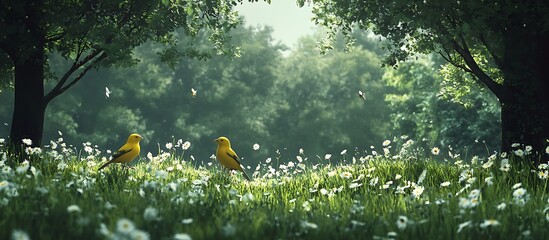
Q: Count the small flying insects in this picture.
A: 3